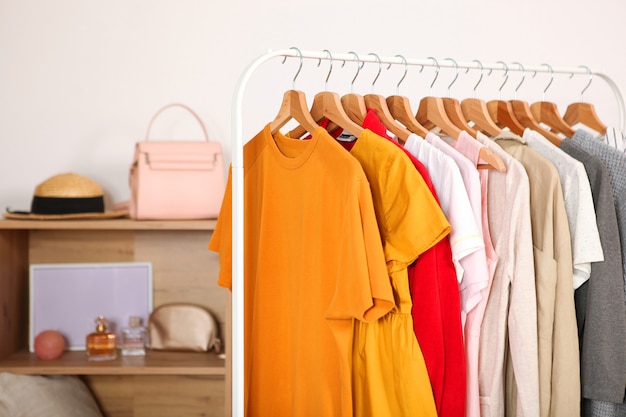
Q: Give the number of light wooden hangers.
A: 12